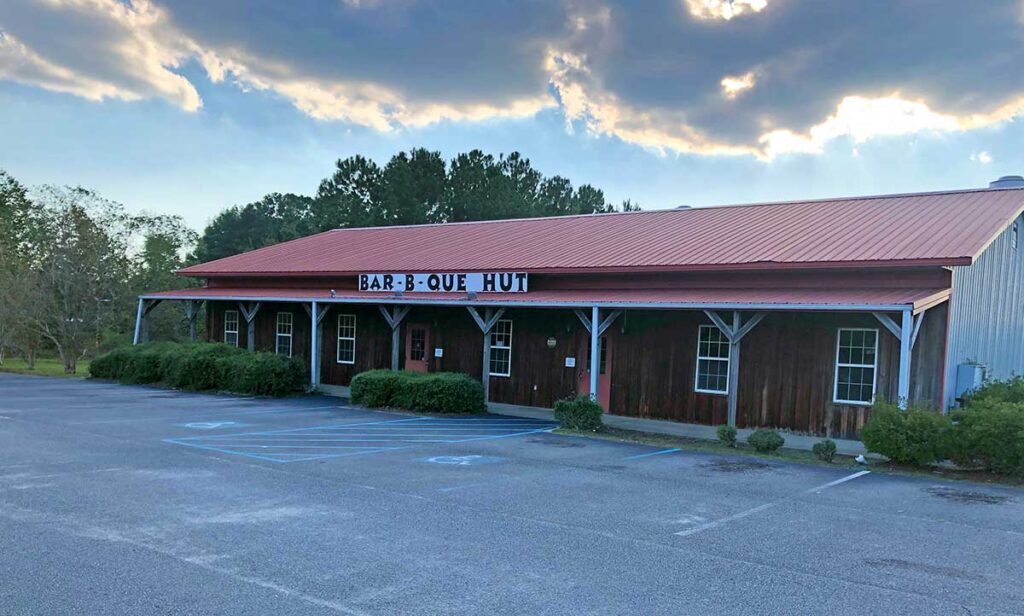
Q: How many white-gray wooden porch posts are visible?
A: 9